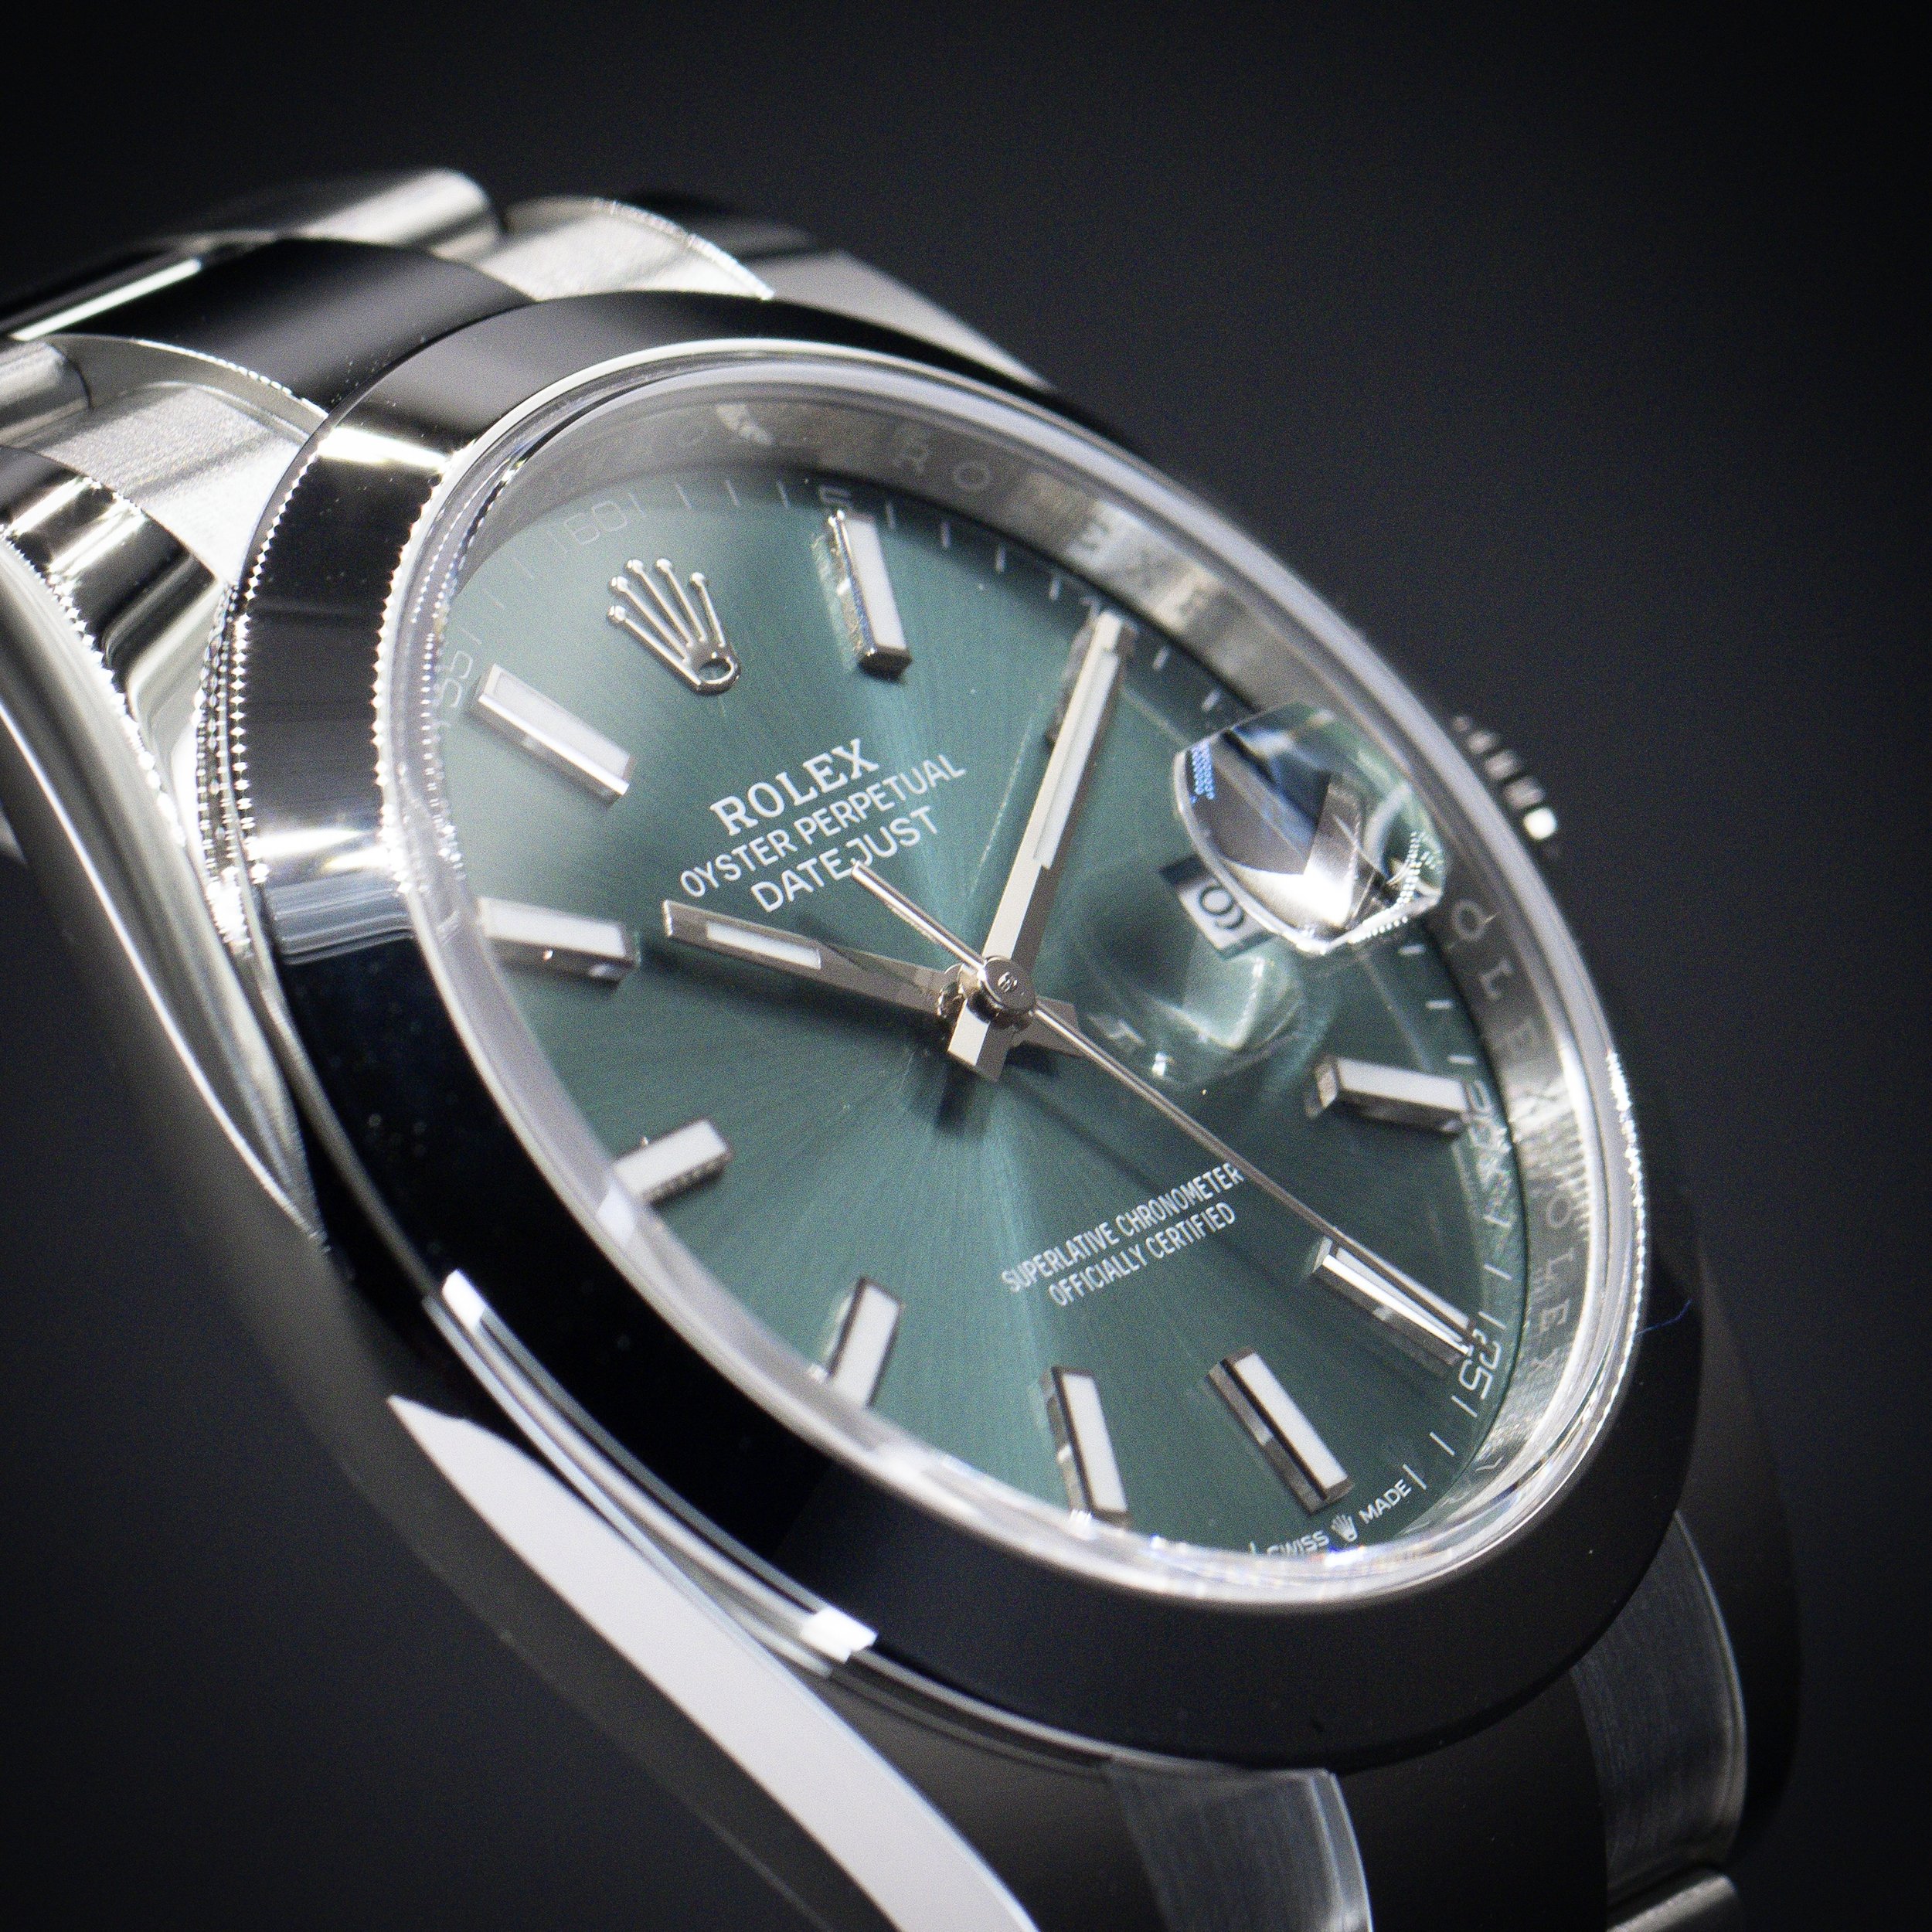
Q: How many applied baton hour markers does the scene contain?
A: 10